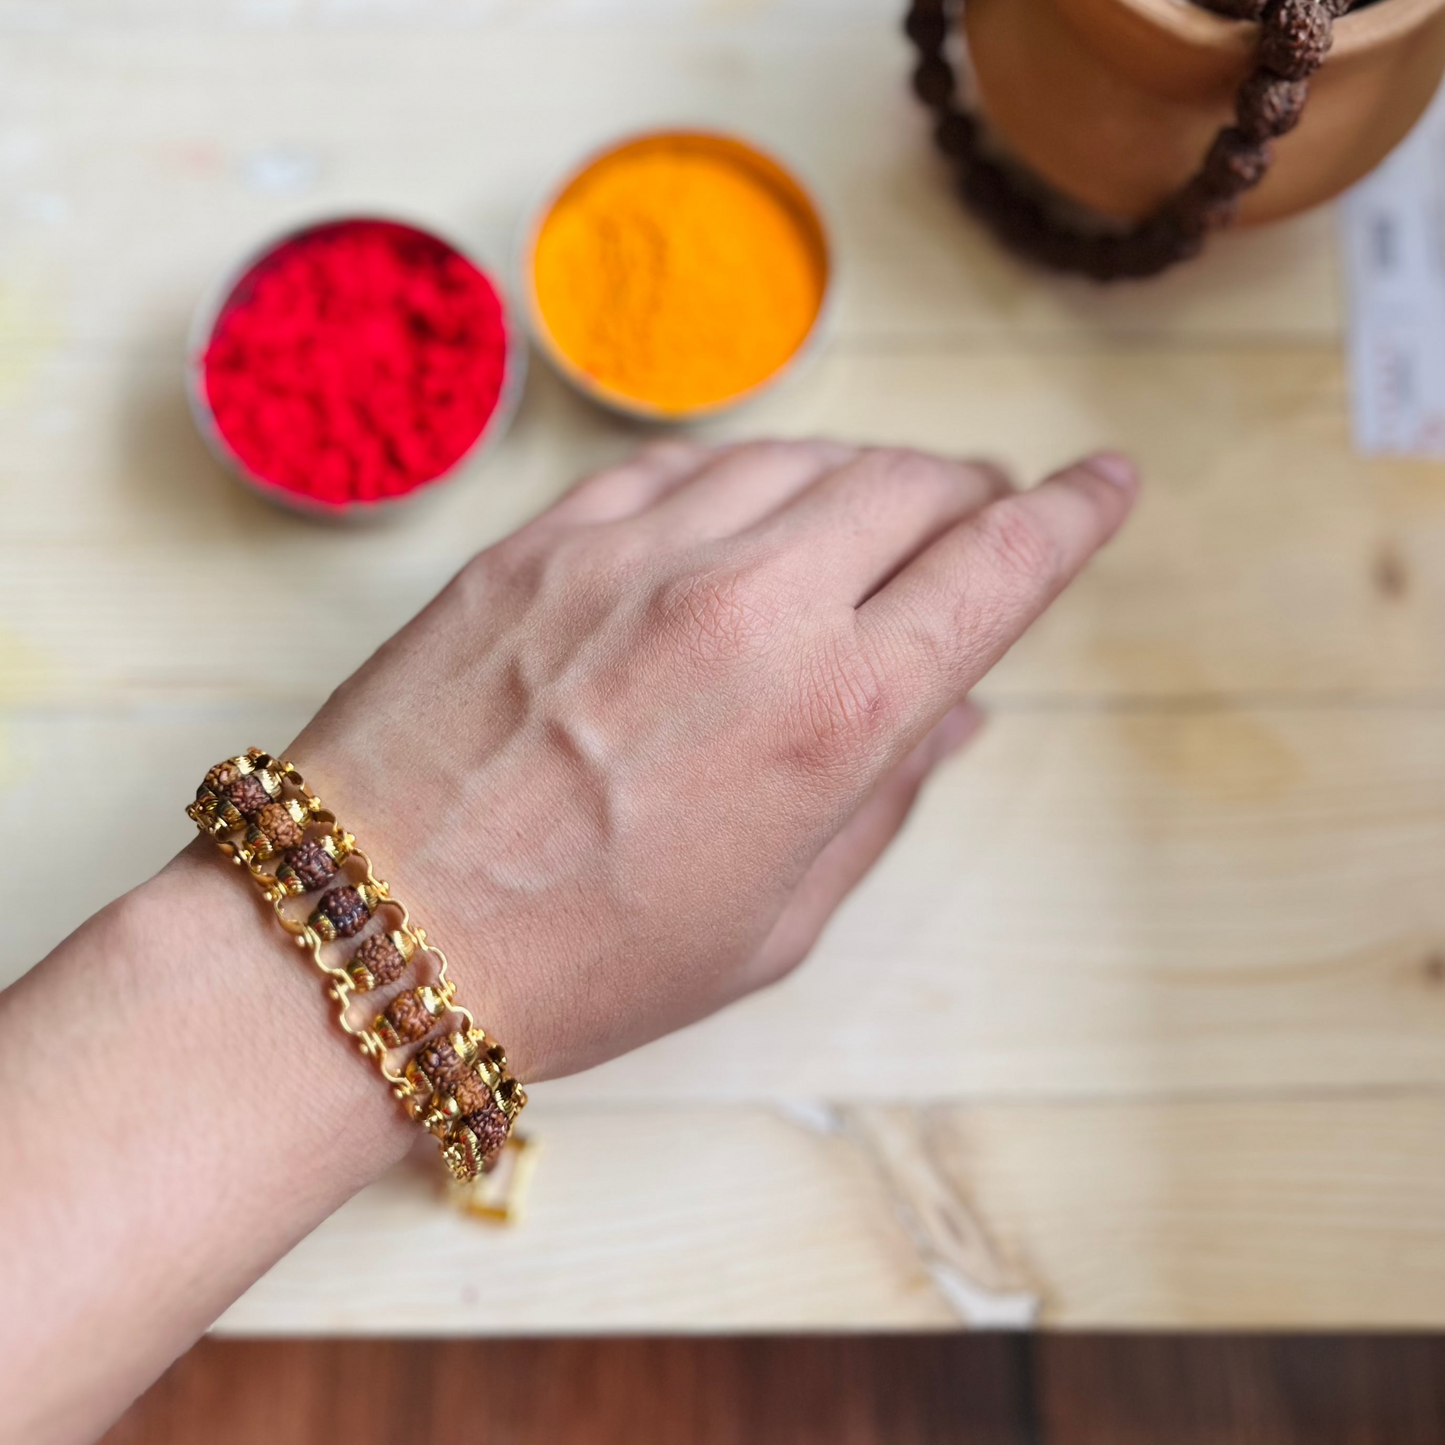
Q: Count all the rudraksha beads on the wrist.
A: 10